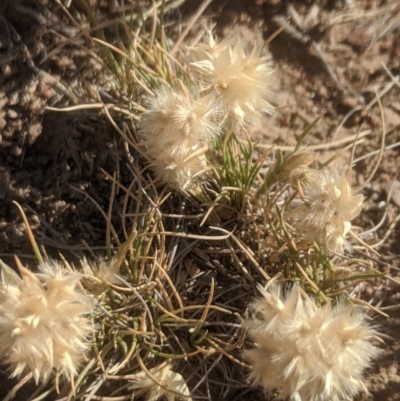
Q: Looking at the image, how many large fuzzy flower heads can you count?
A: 5